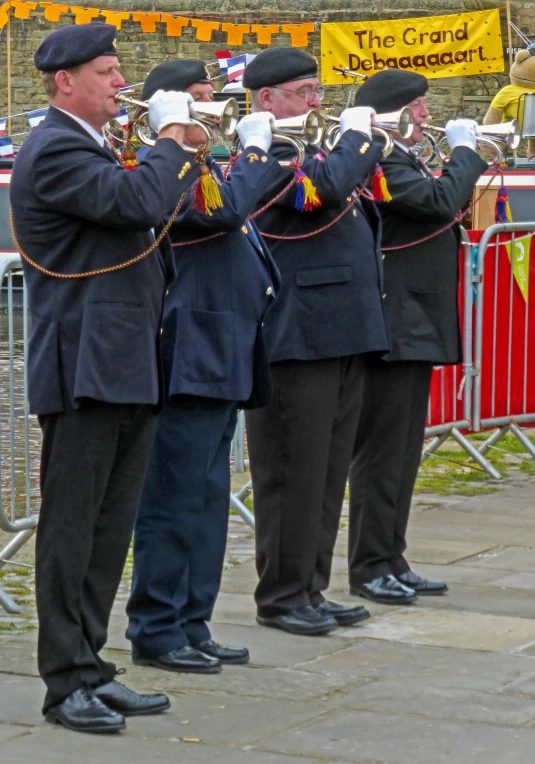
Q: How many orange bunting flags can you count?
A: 11